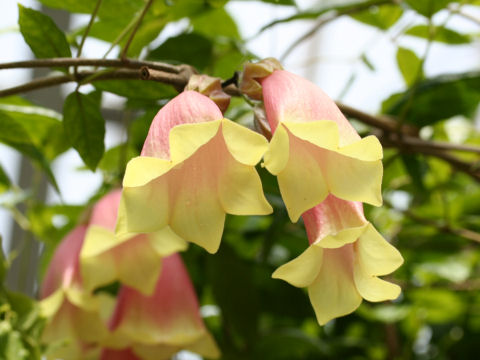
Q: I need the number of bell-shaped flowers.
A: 6